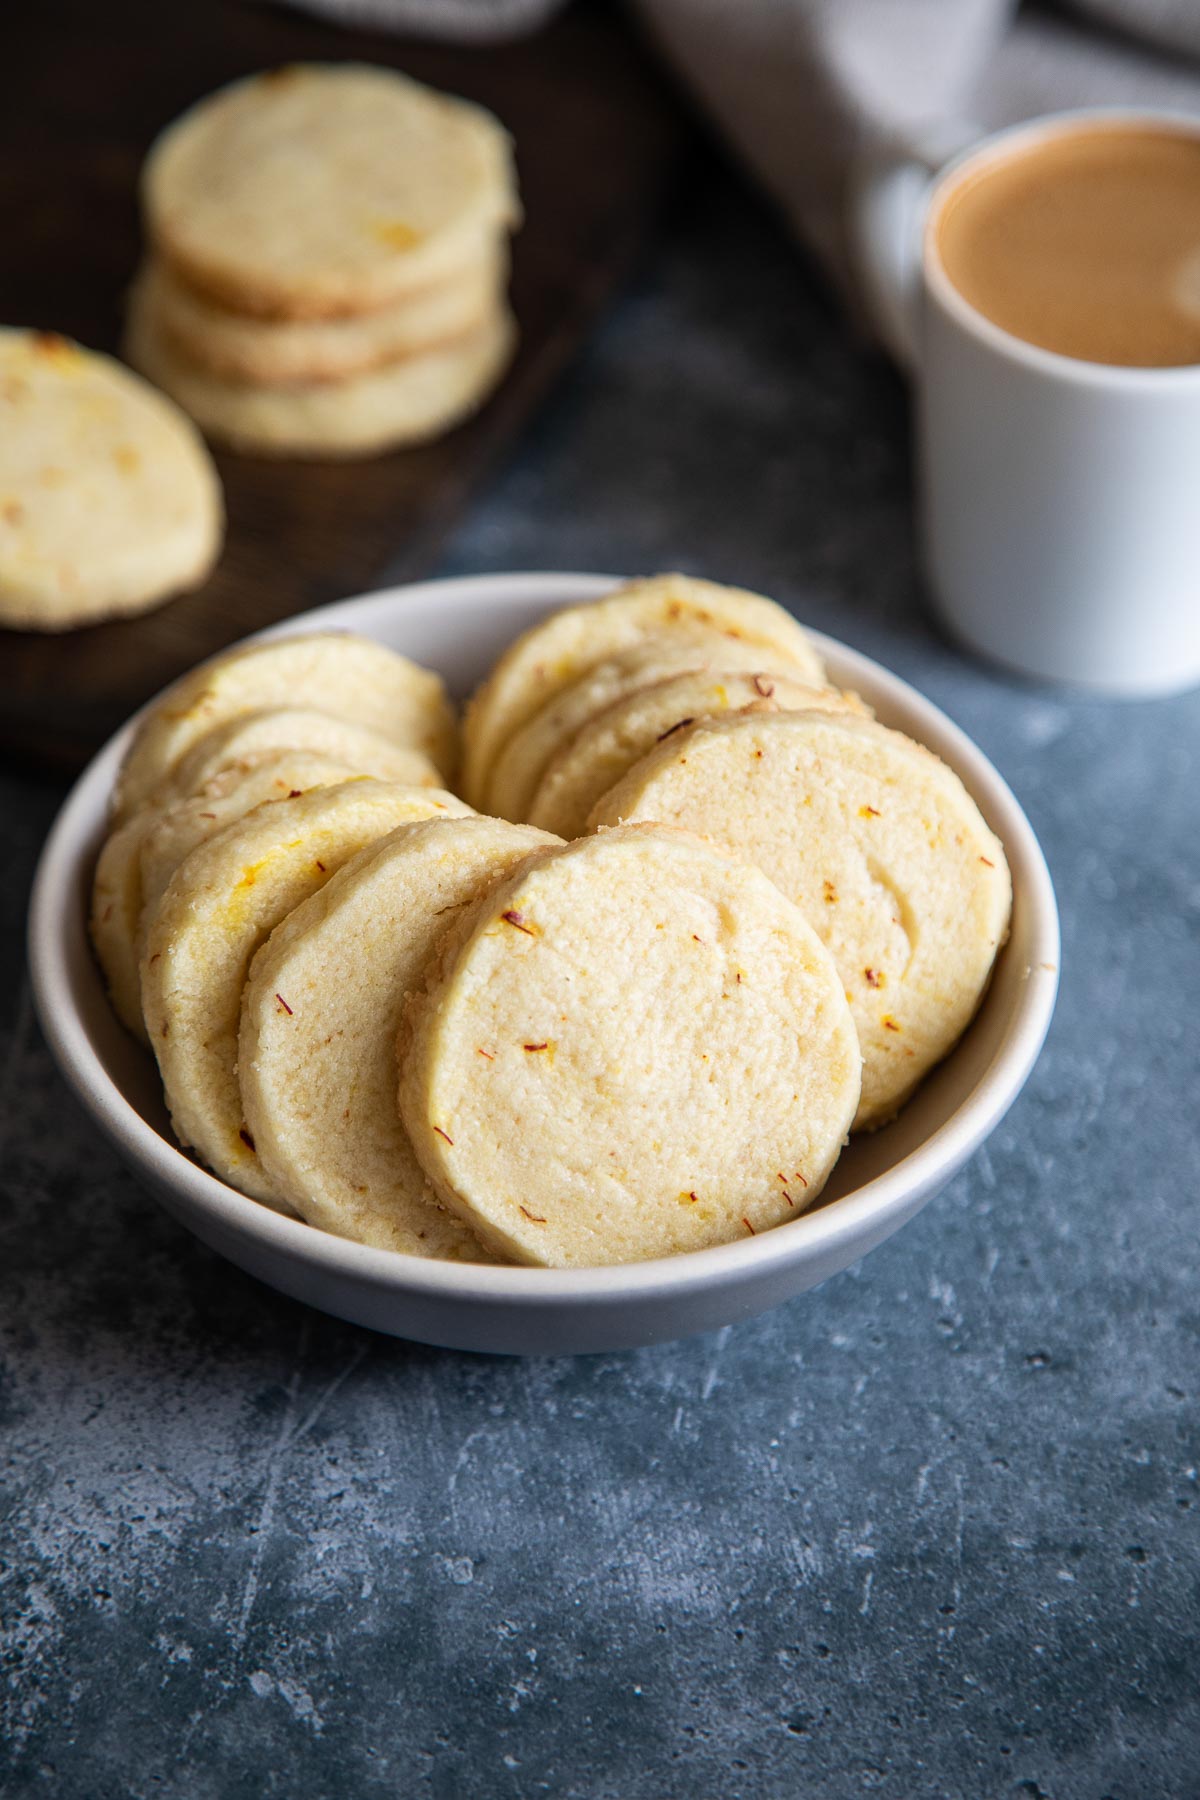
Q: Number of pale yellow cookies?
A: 14